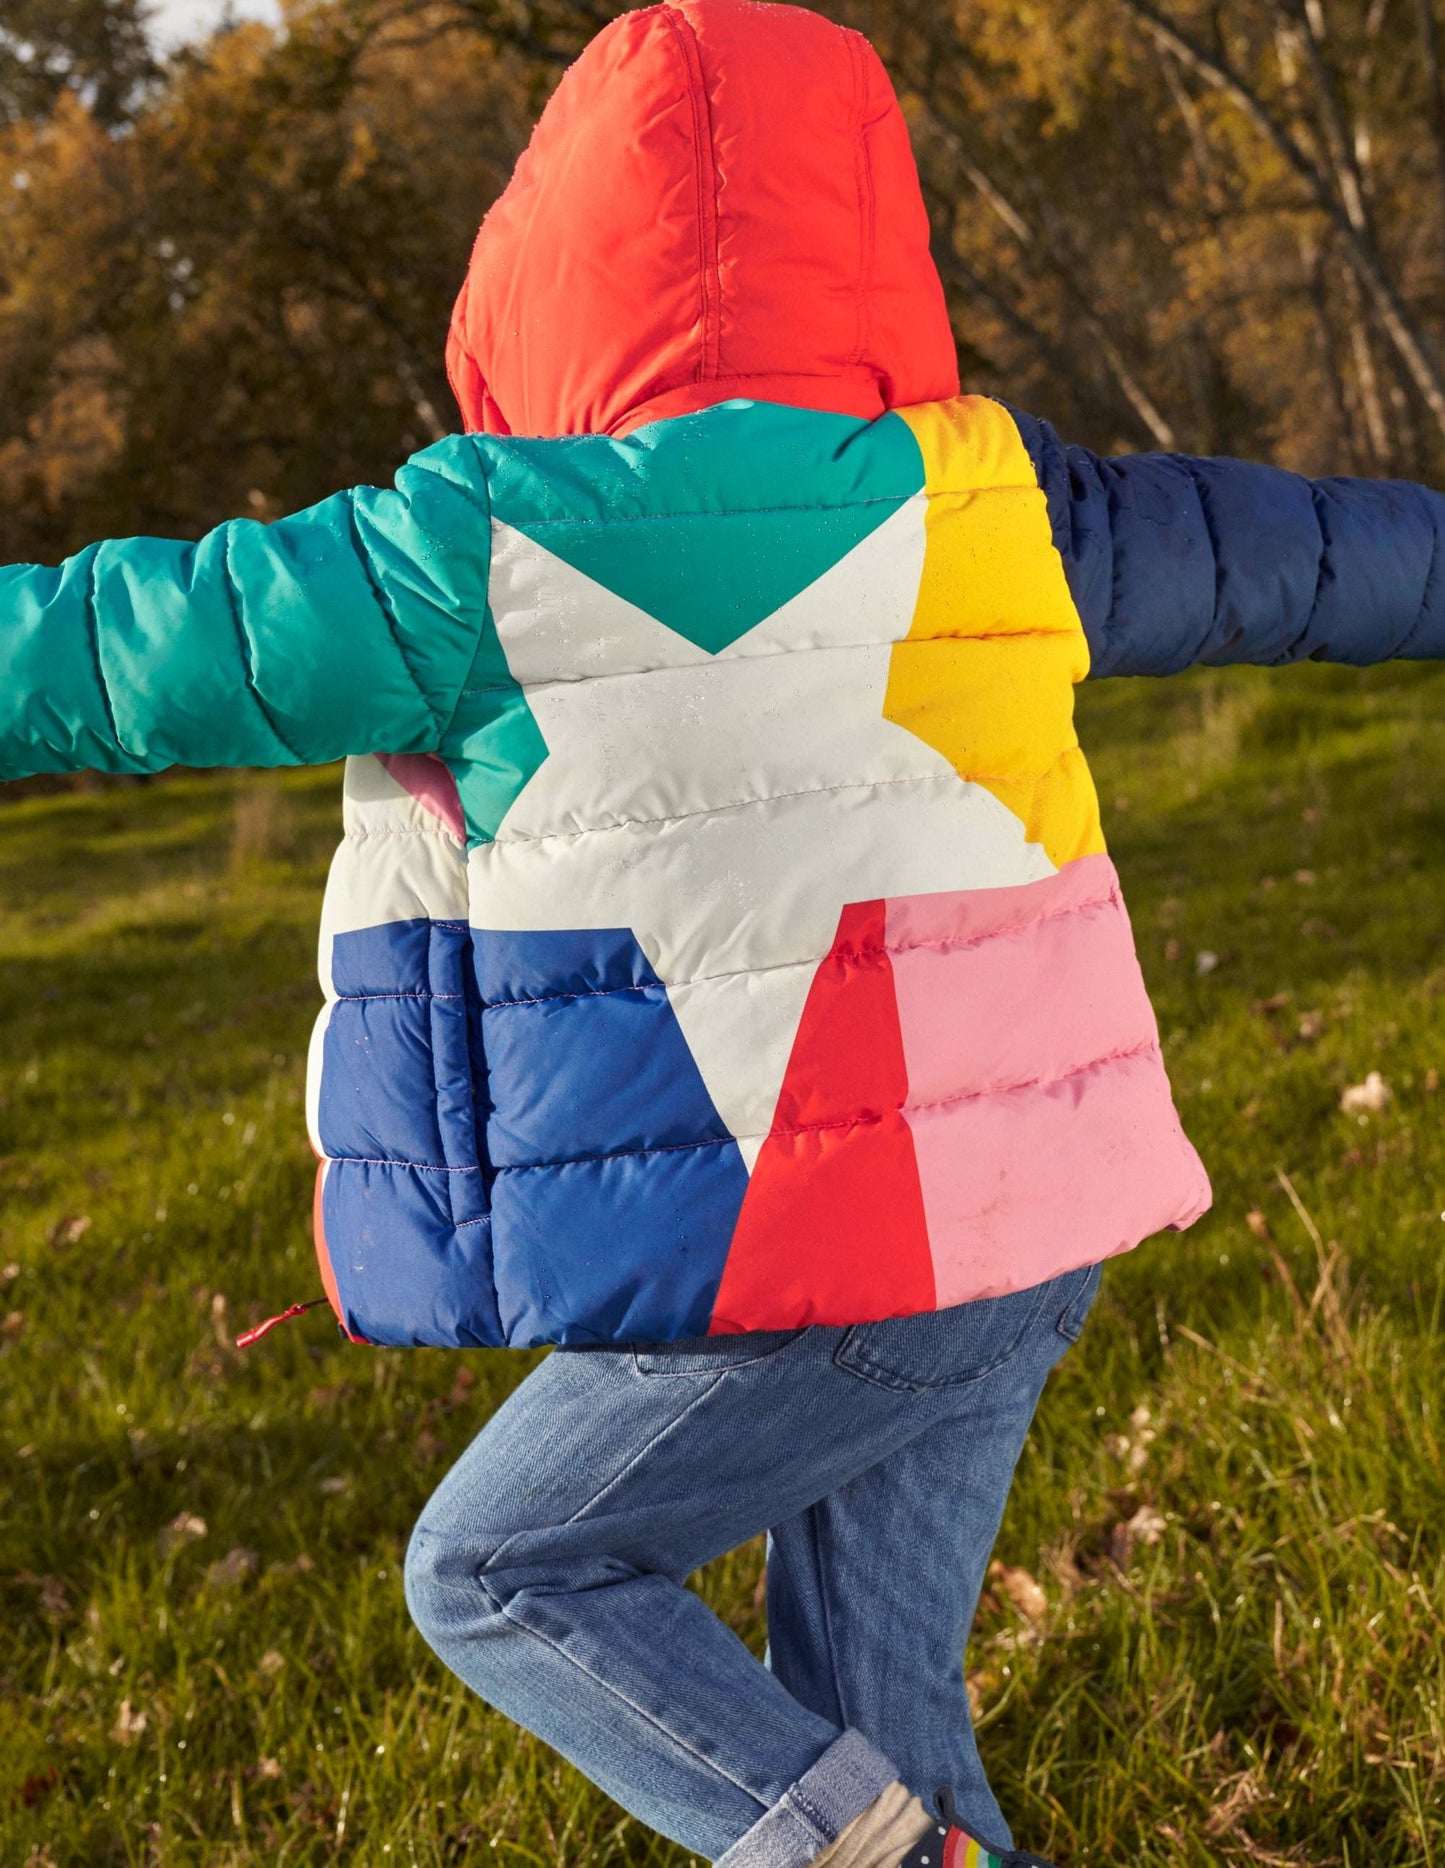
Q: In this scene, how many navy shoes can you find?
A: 1